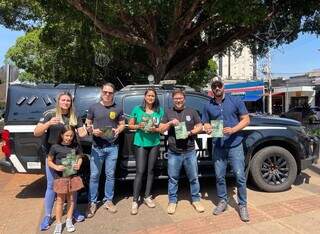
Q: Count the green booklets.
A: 5